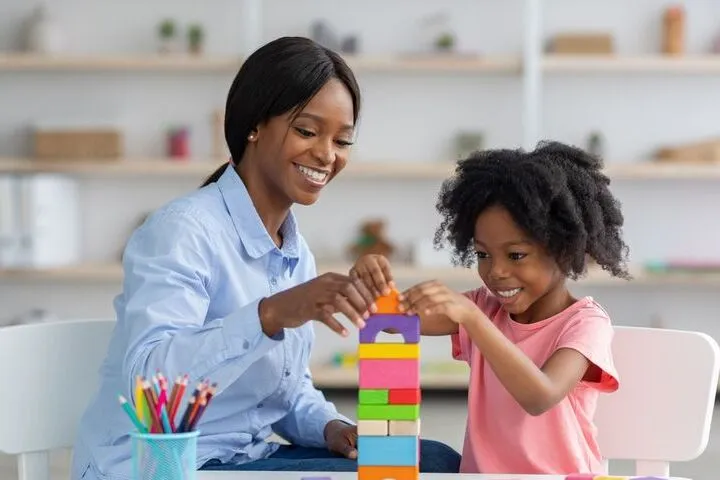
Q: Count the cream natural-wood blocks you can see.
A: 2